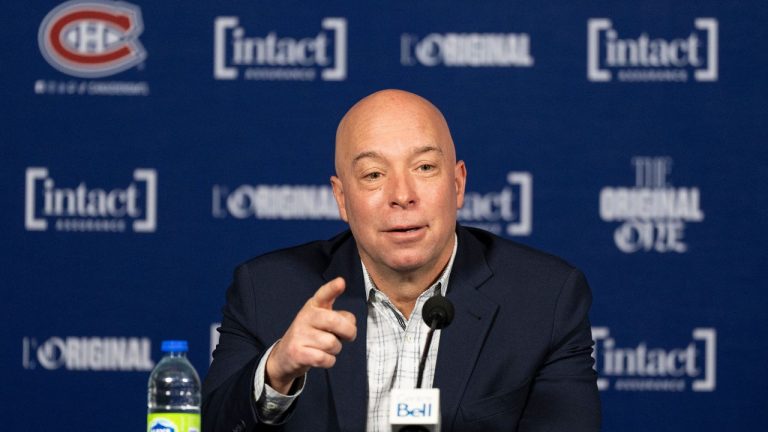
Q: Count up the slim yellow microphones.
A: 0